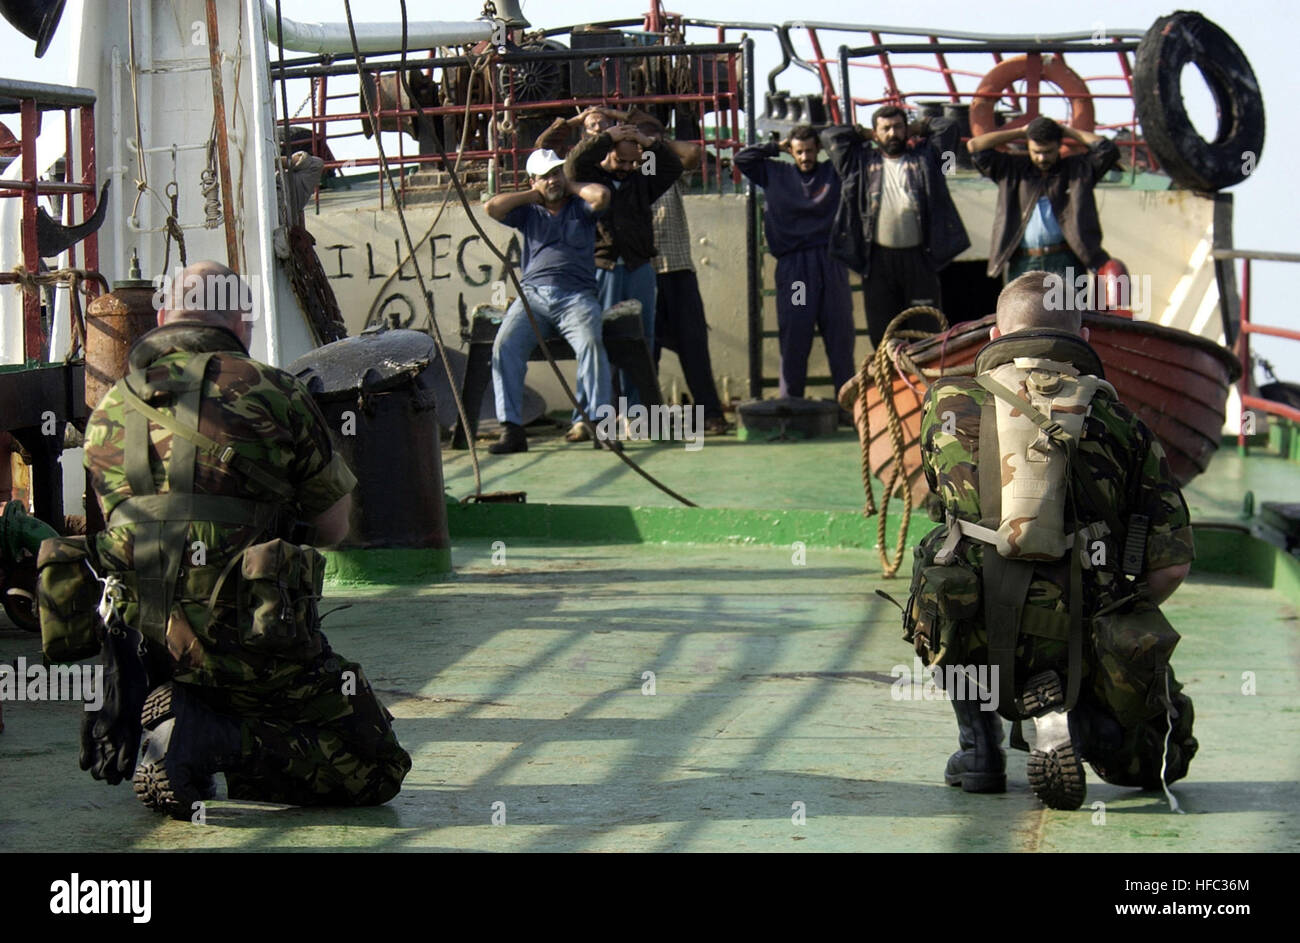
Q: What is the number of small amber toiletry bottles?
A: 0